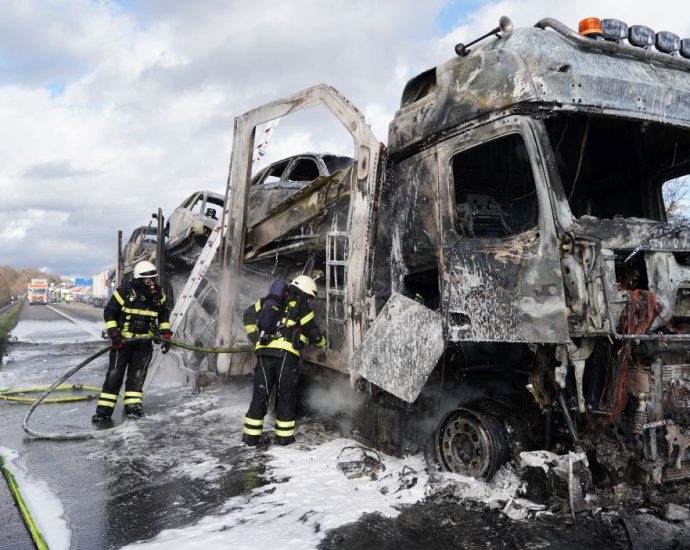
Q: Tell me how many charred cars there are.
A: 3